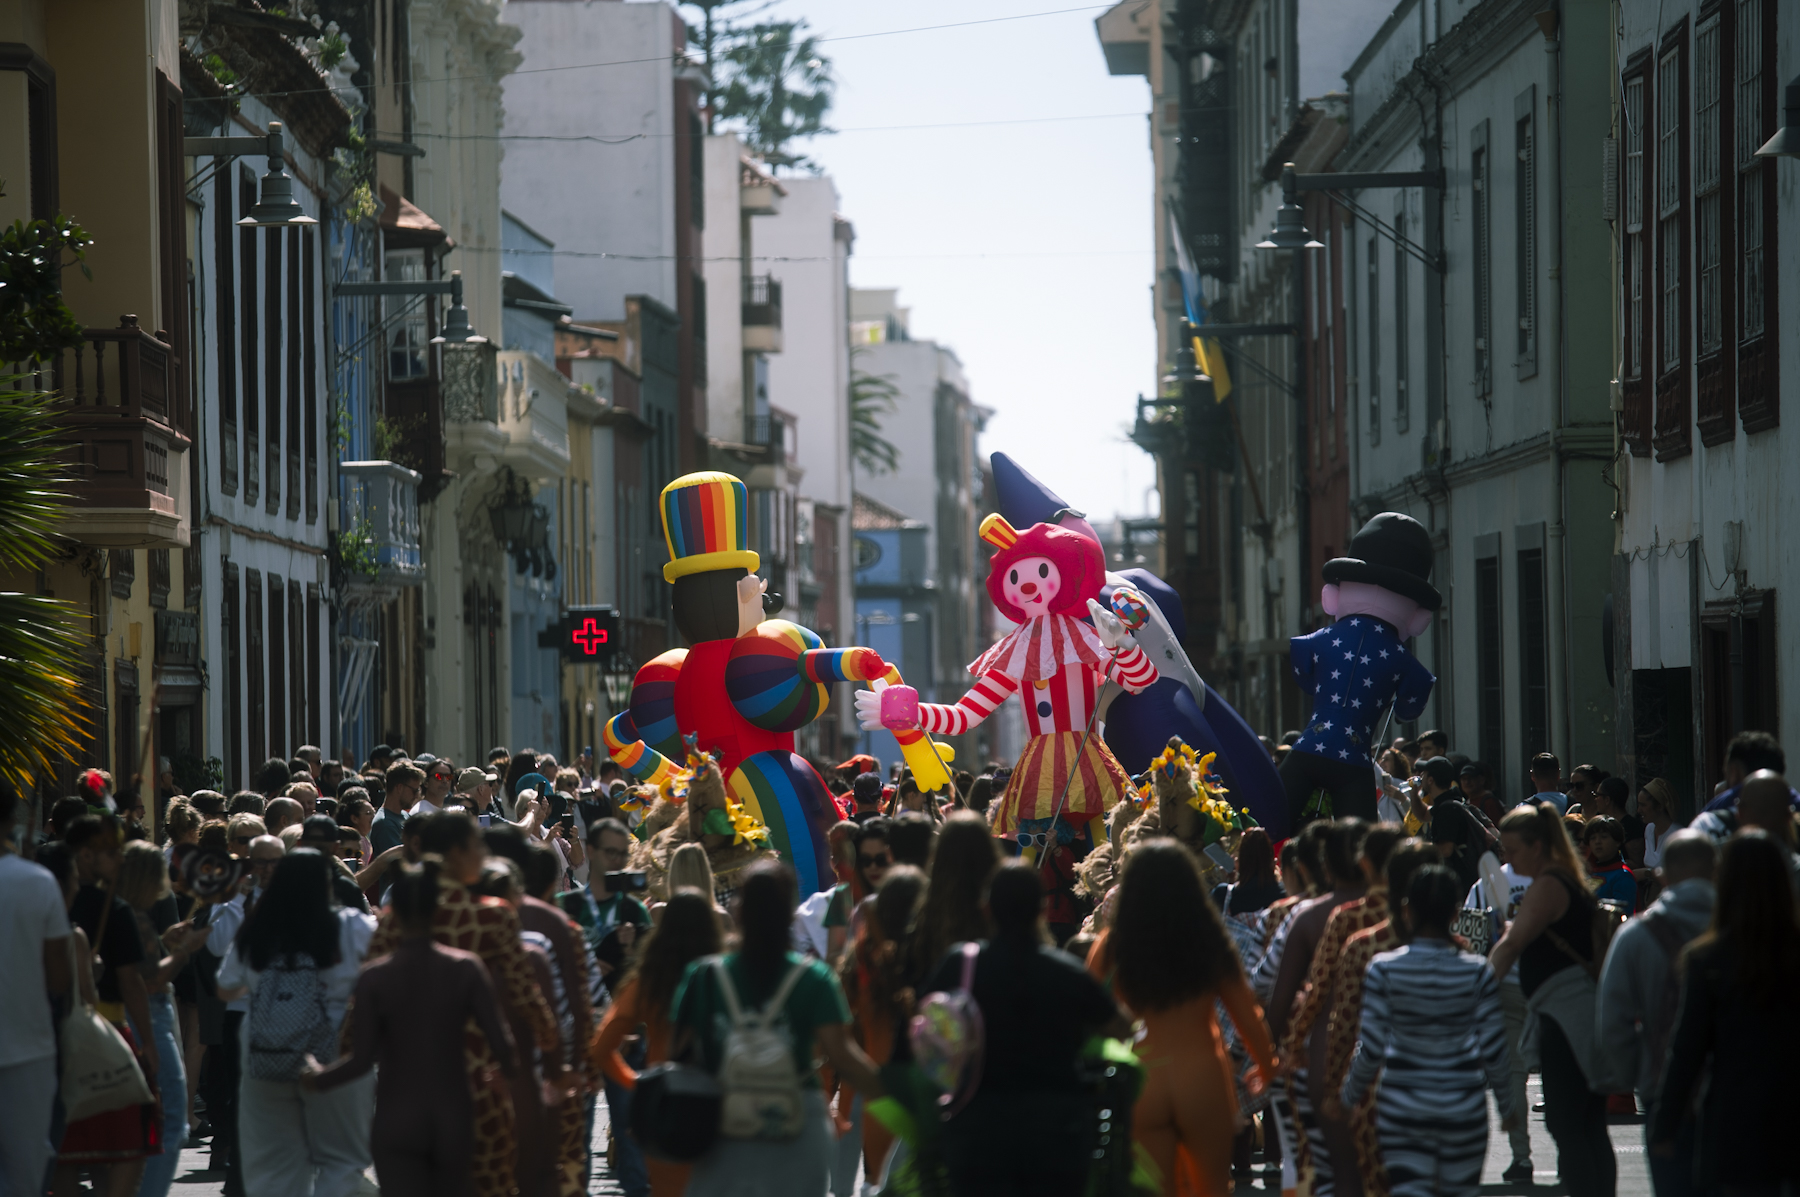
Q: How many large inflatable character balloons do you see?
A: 4